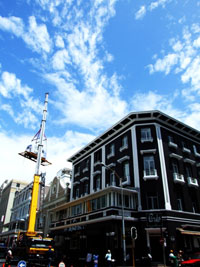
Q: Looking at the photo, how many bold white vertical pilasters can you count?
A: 5